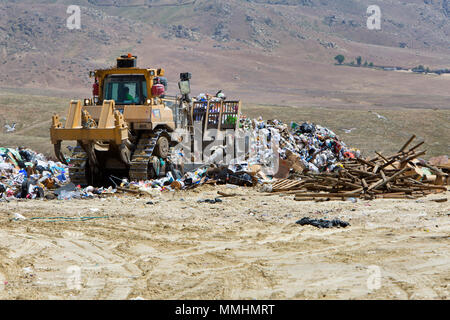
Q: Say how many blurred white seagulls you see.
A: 3